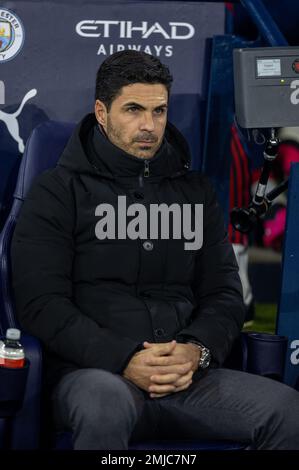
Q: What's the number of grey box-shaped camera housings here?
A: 1